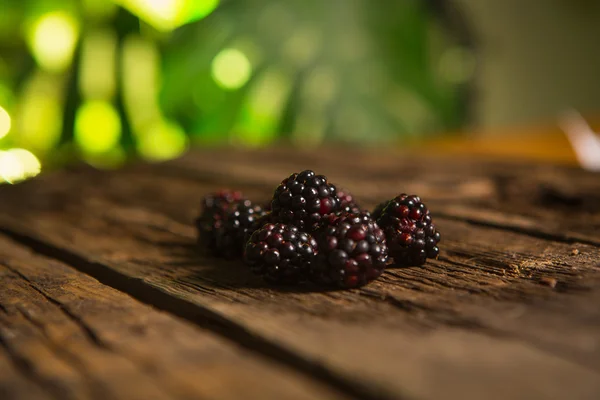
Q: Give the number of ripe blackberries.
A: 6